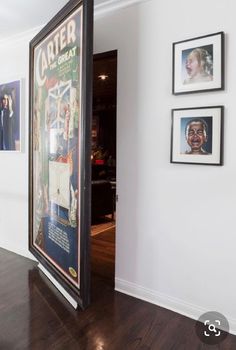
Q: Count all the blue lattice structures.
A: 0